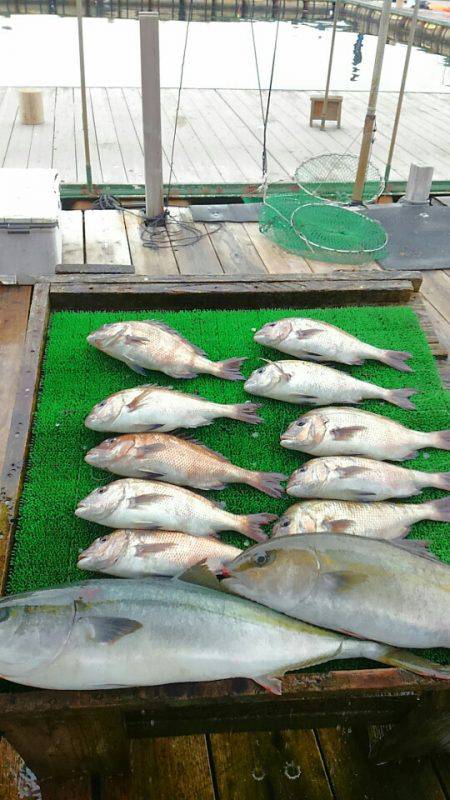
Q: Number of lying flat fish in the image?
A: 12